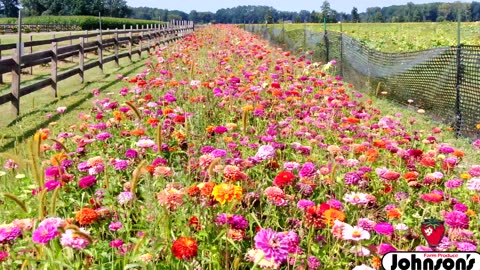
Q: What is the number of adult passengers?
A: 0